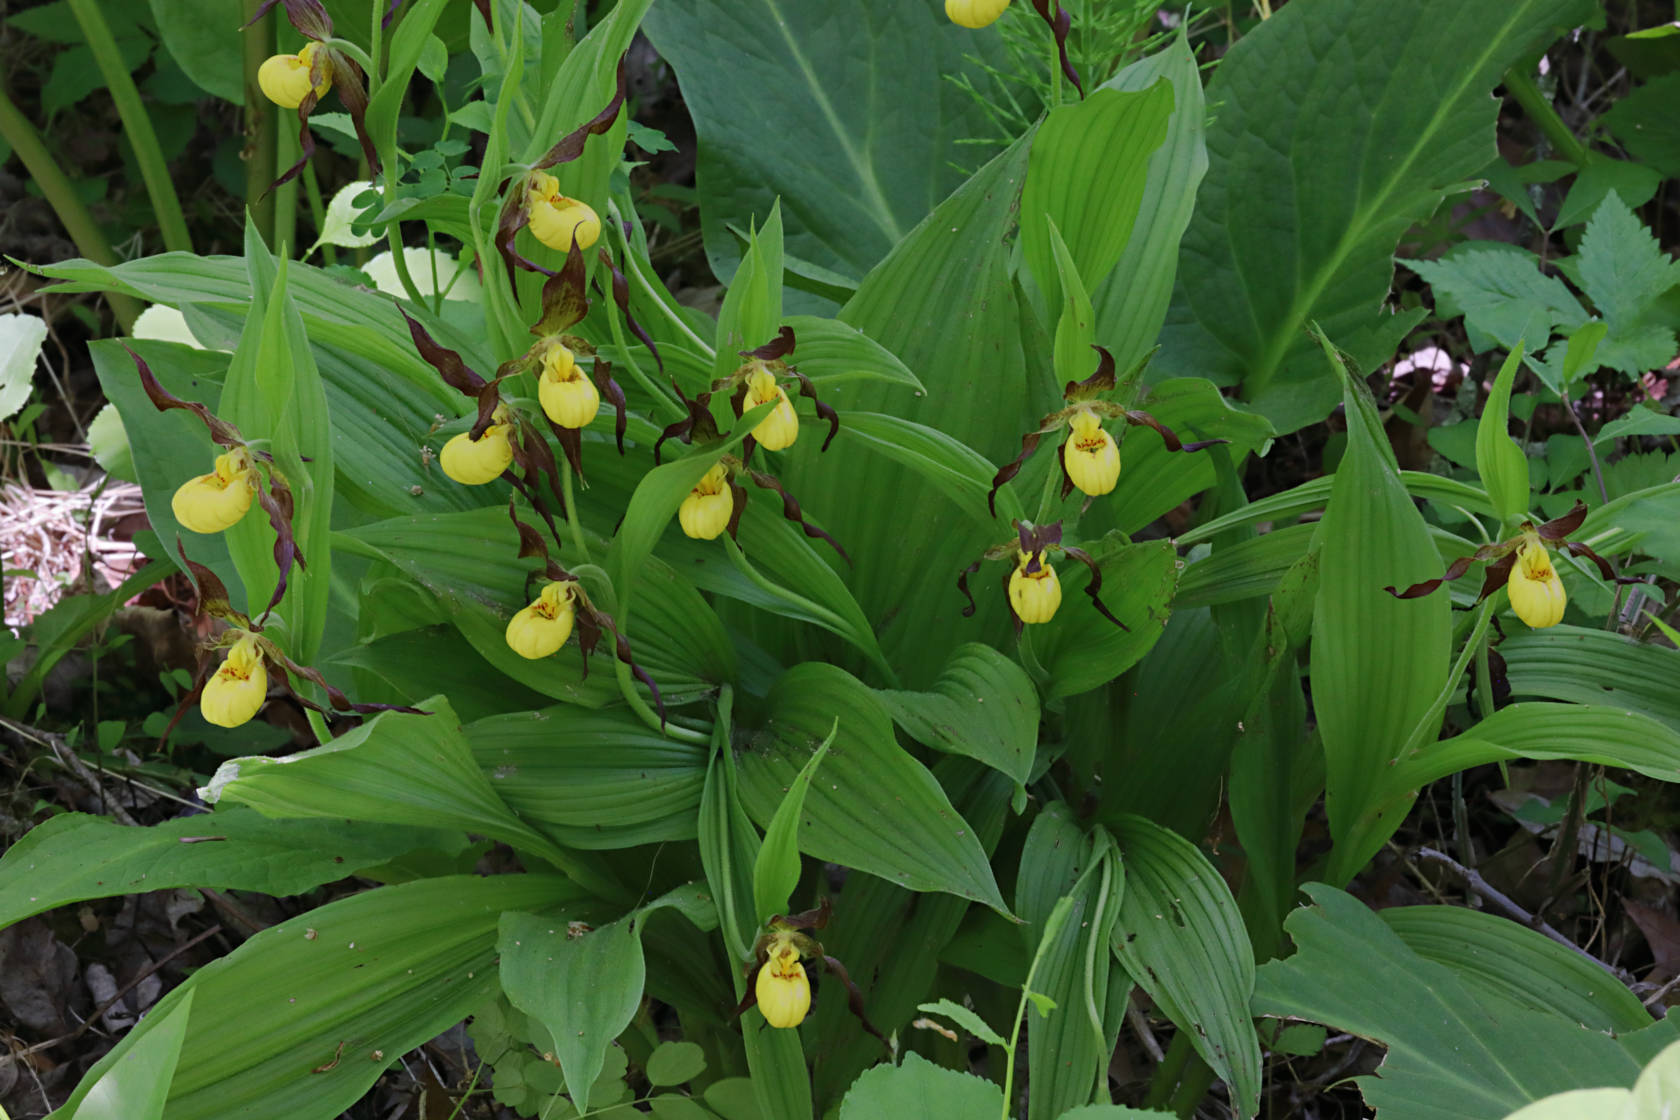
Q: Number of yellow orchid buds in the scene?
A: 14